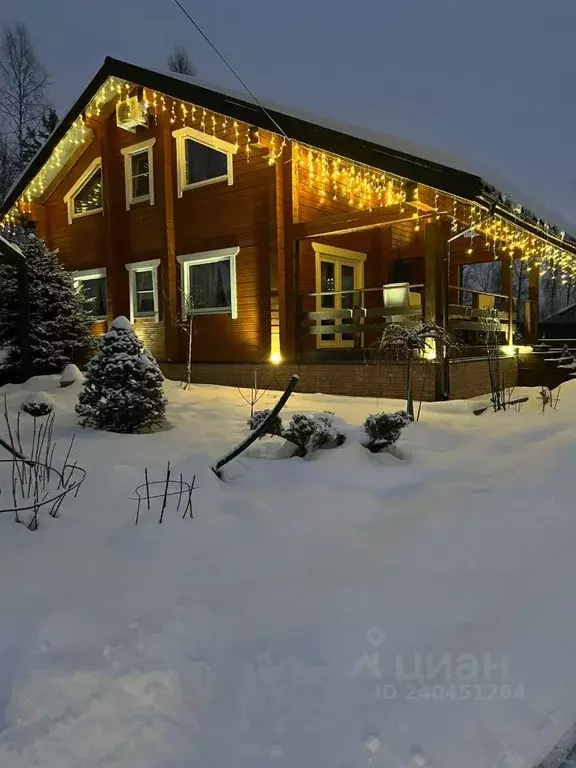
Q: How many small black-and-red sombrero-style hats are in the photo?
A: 0